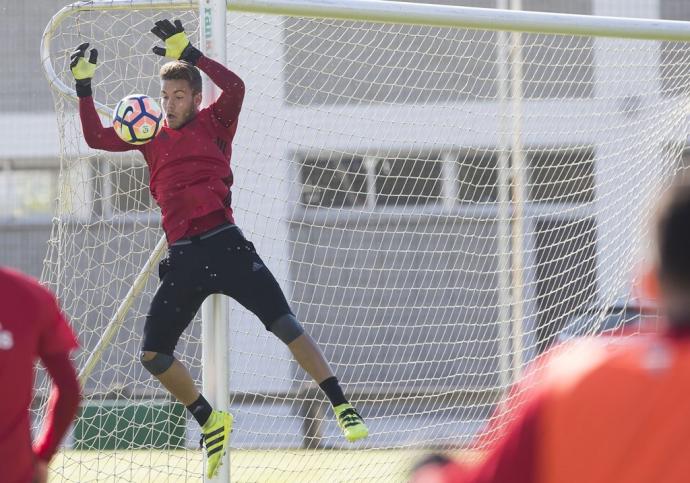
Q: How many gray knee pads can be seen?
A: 2